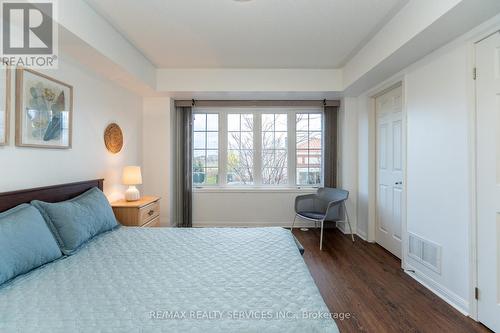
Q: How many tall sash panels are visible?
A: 4